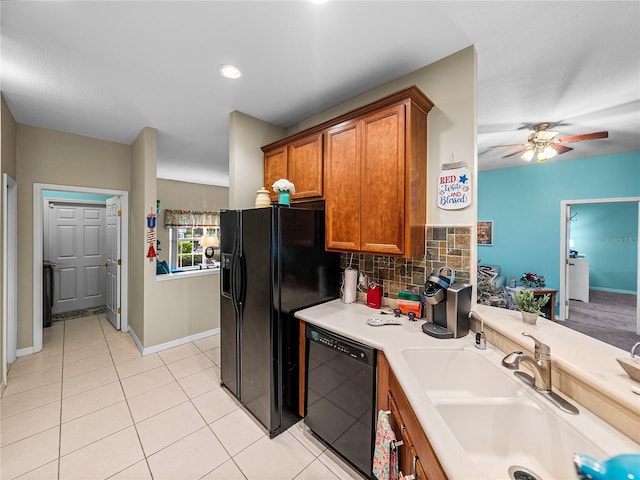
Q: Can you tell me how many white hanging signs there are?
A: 1